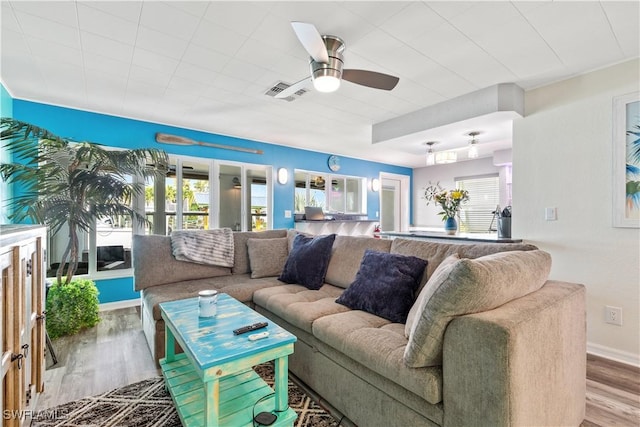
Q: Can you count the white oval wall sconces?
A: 2